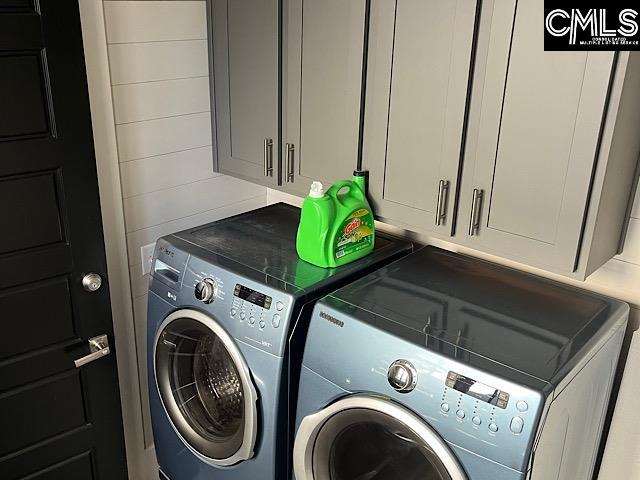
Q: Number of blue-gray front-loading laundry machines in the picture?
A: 2